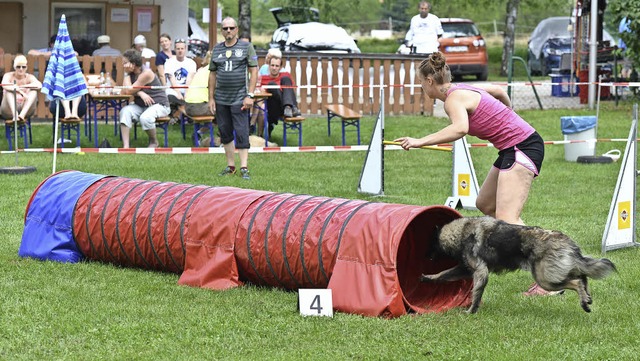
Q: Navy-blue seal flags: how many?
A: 0